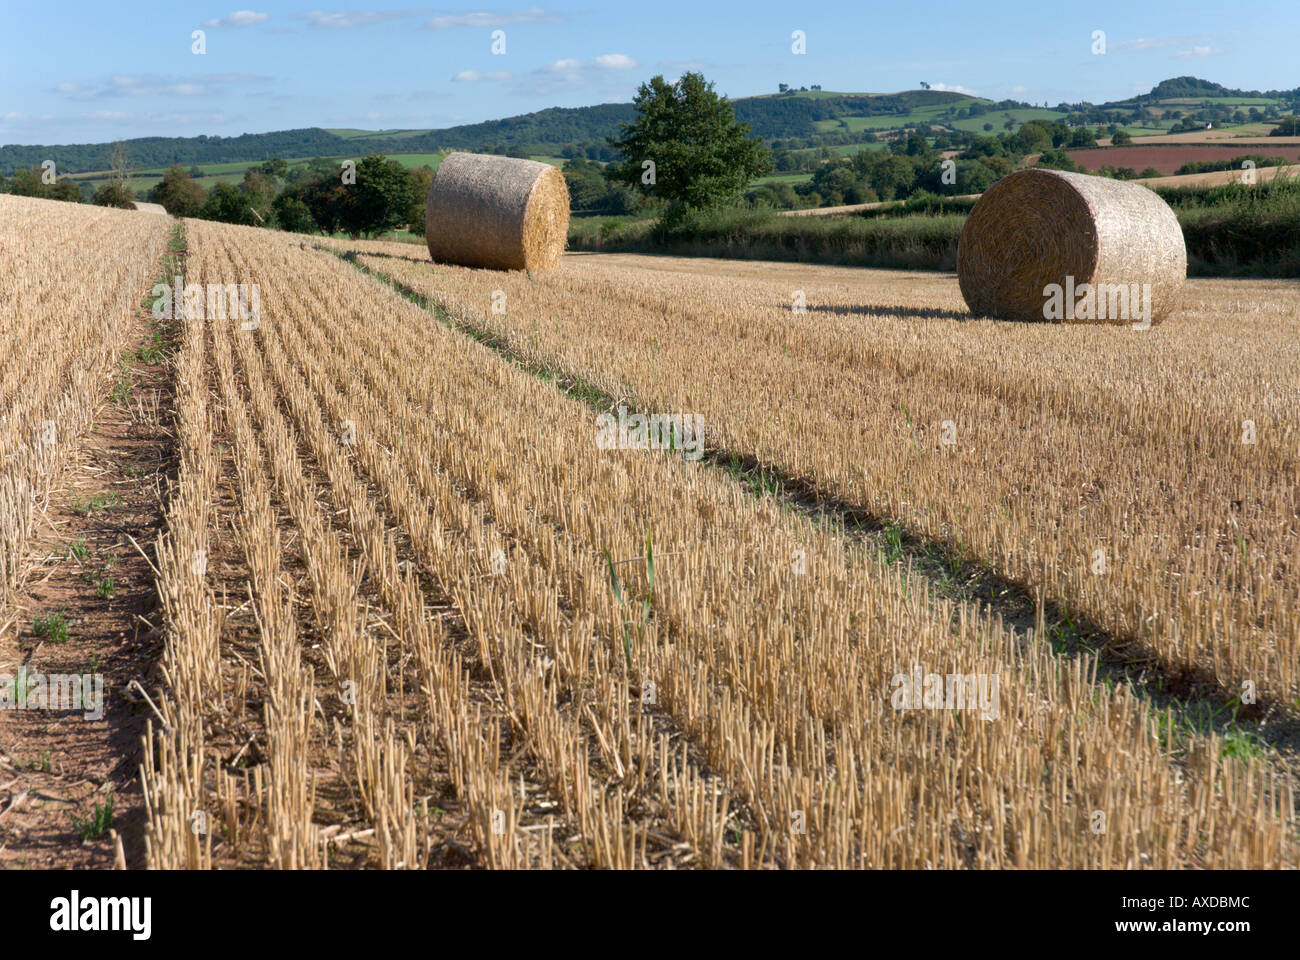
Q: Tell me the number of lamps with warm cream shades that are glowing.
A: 0